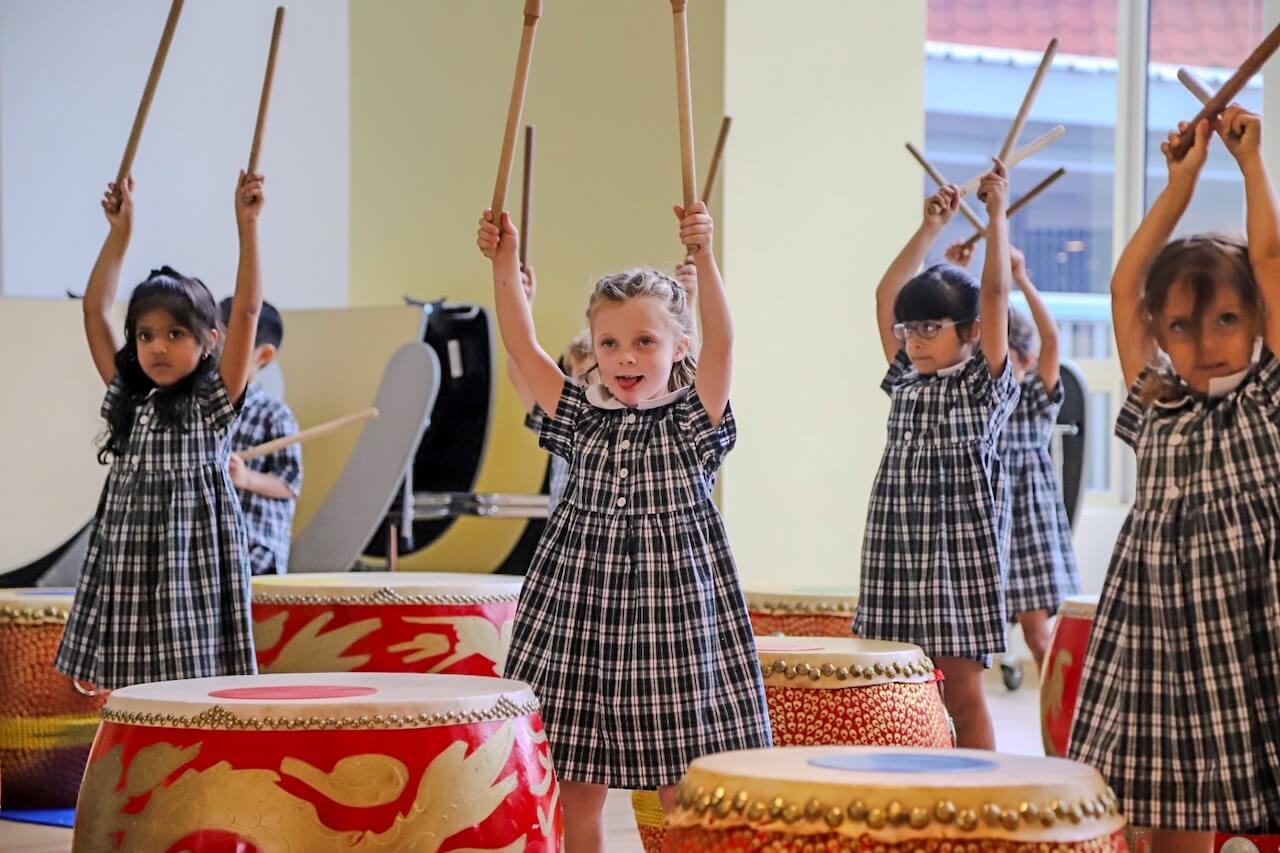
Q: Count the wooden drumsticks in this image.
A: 13